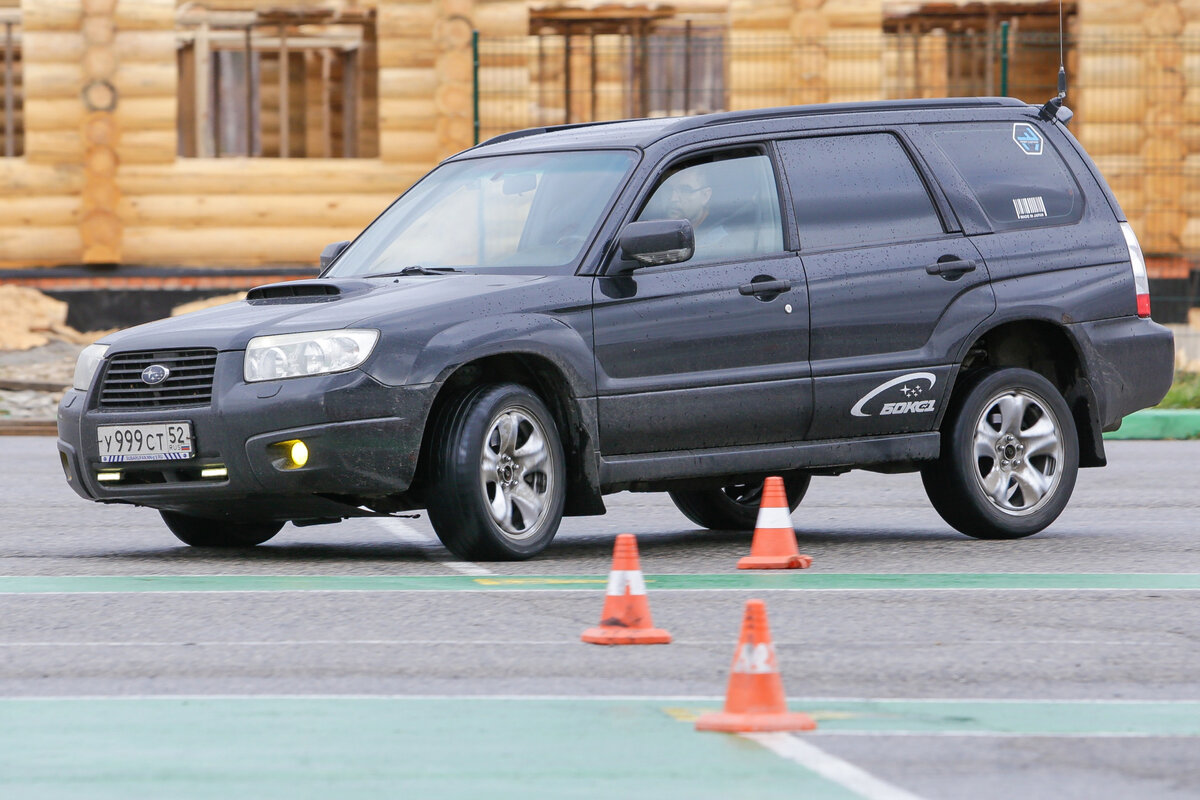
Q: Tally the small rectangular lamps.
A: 2